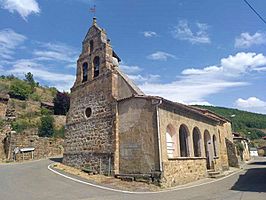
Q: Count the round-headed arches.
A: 8